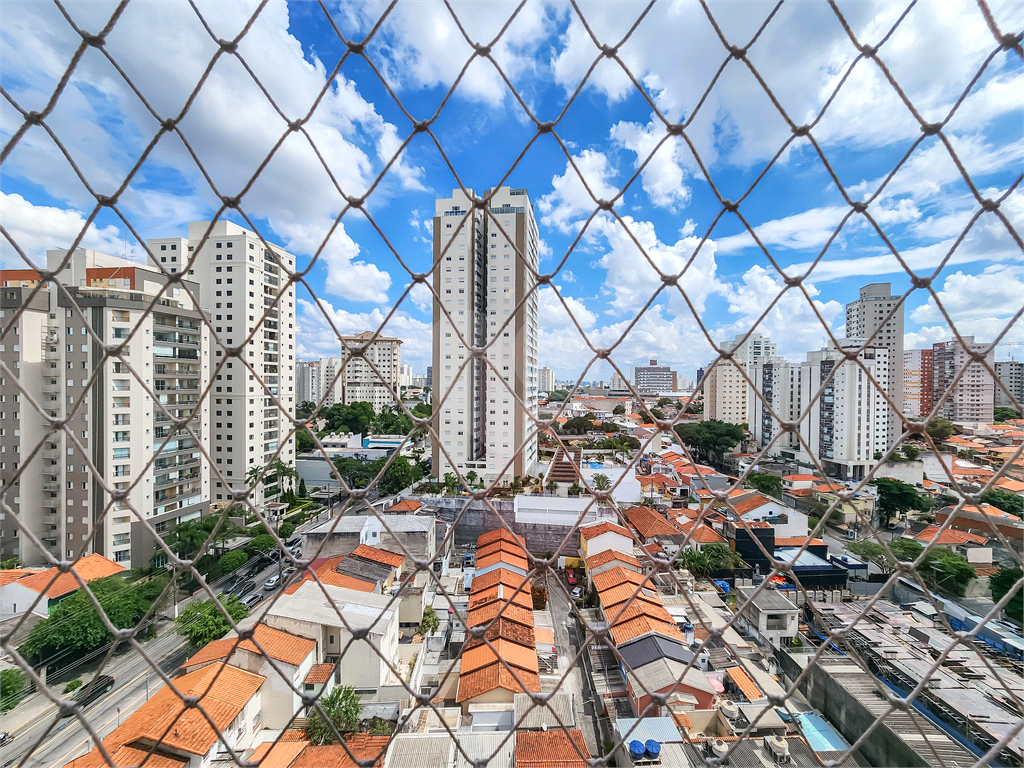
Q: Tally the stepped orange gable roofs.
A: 15